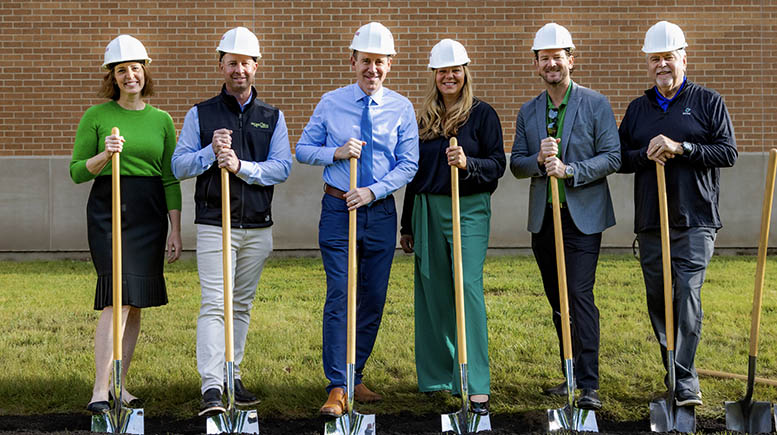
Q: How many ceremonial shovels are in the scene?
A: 7